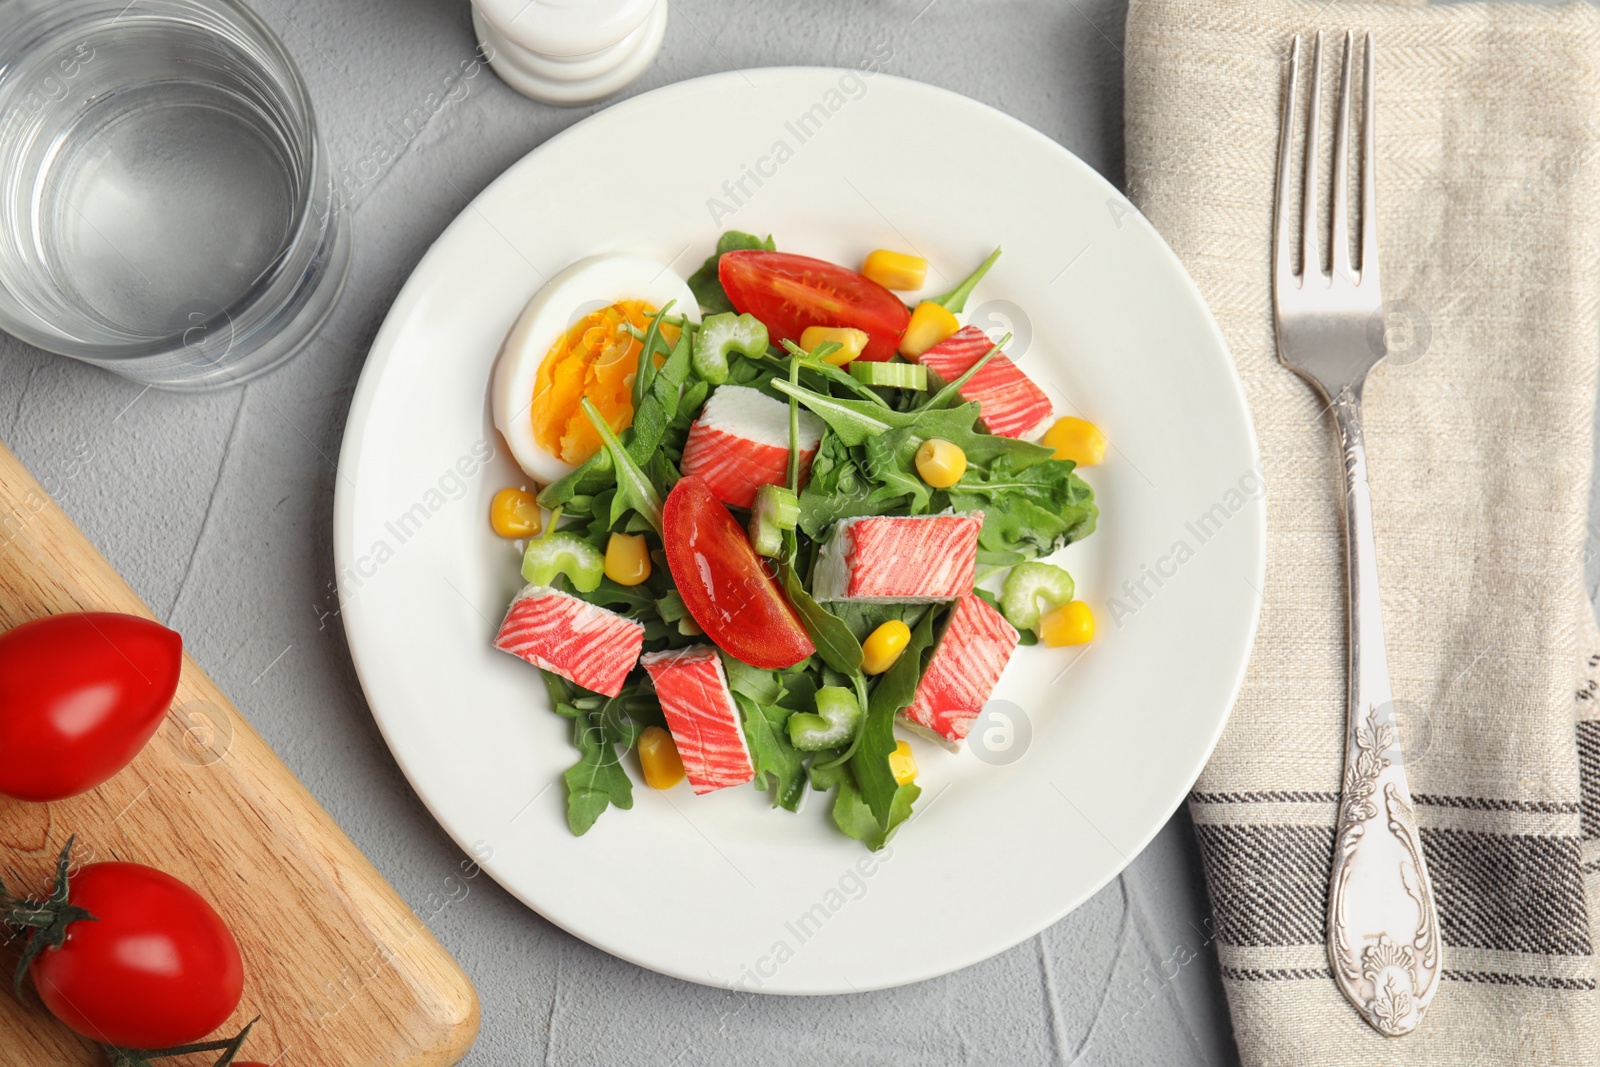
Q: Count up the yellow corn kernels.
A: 11